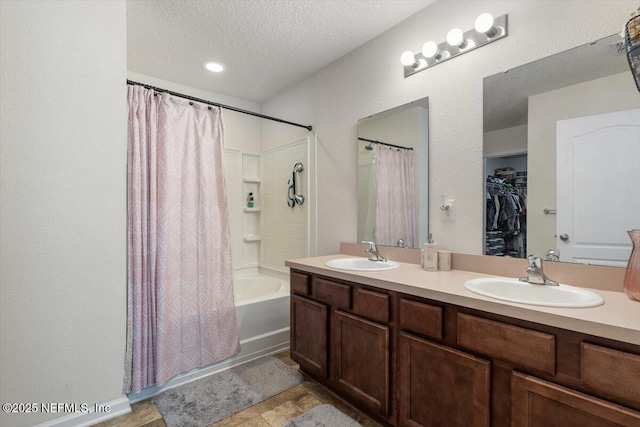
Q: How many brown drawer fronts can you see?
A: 6